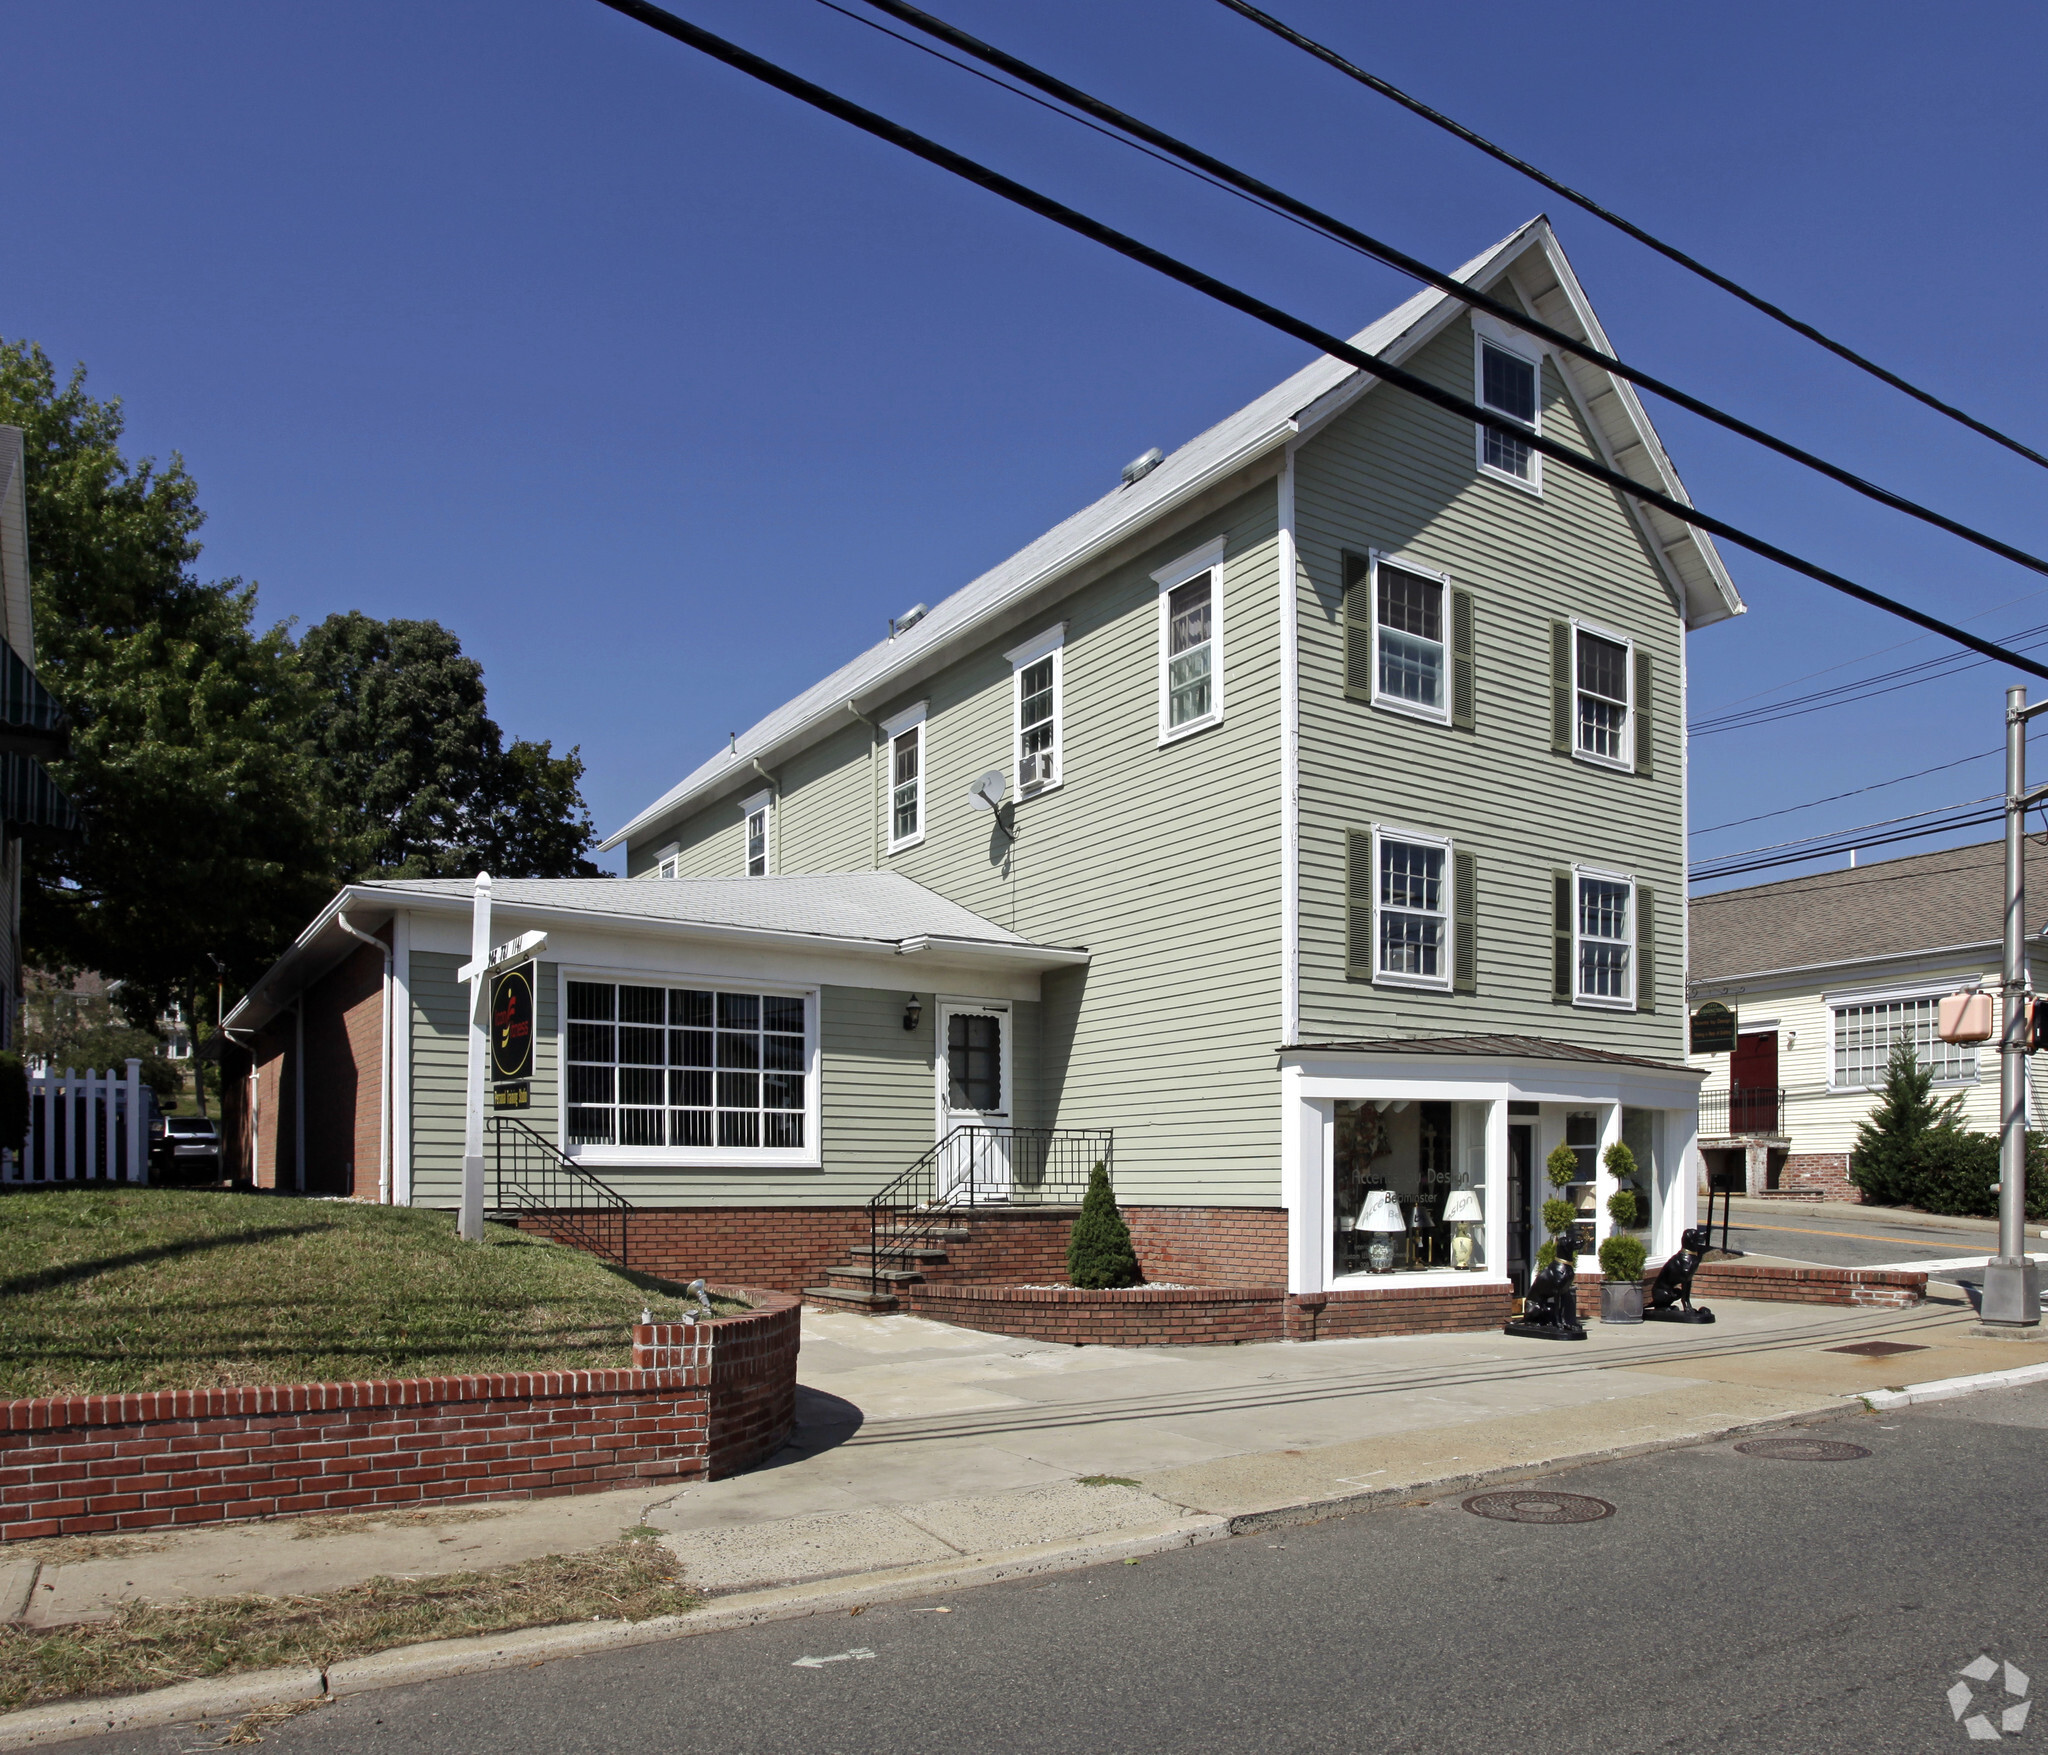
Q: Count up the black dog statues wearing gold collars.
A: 2